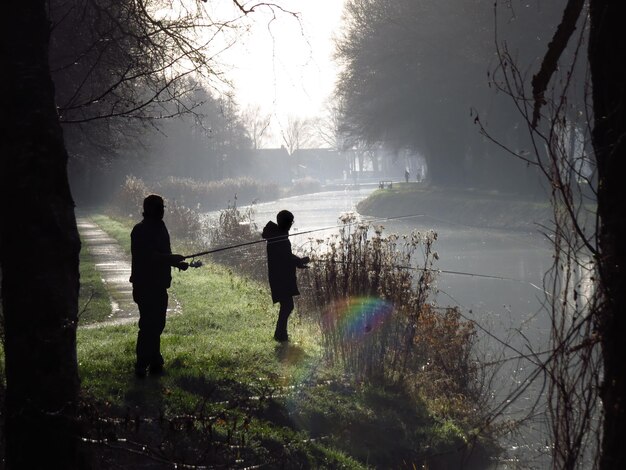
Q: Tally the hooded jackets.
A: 1